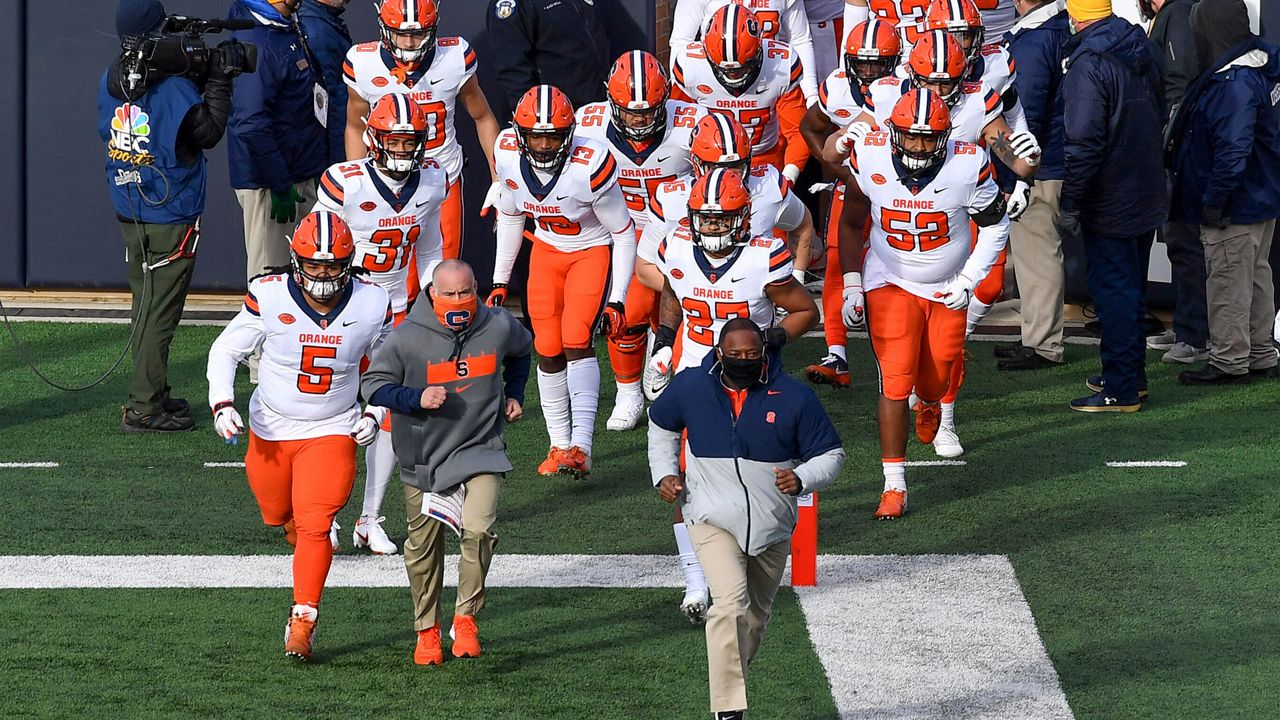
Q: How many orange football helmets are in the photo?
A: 12